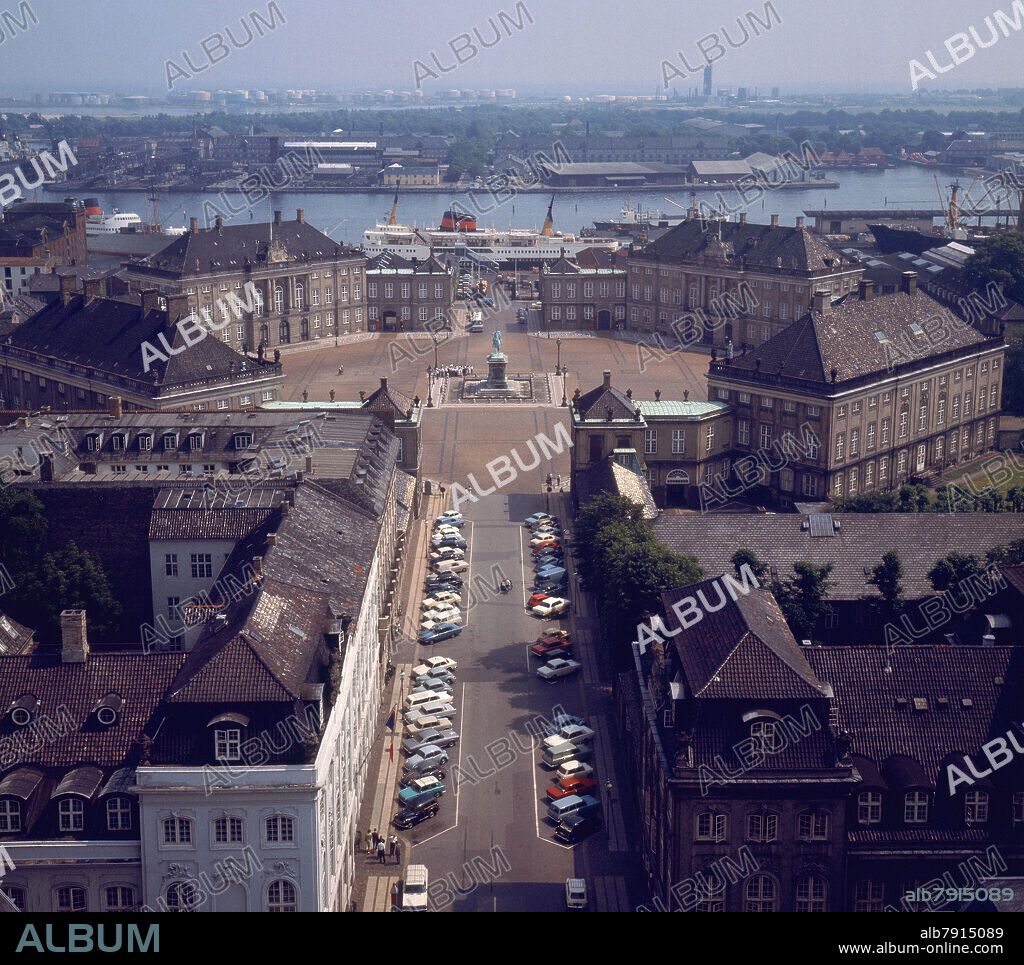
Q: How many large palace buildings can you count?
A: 4